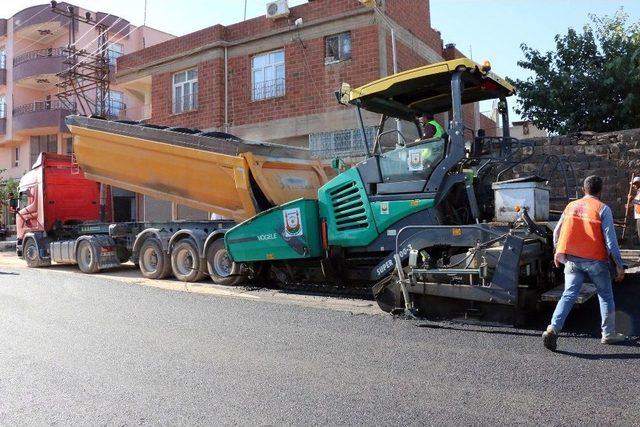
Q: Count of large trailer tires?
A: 3